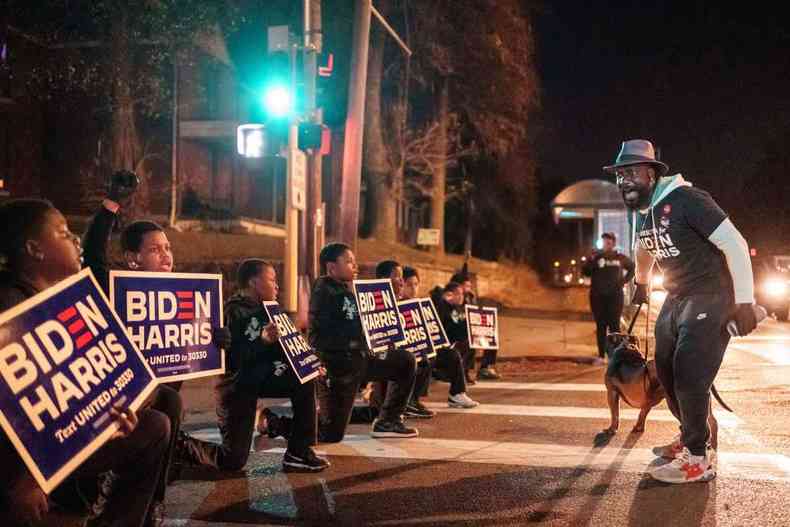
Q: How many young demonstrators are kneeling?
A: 8